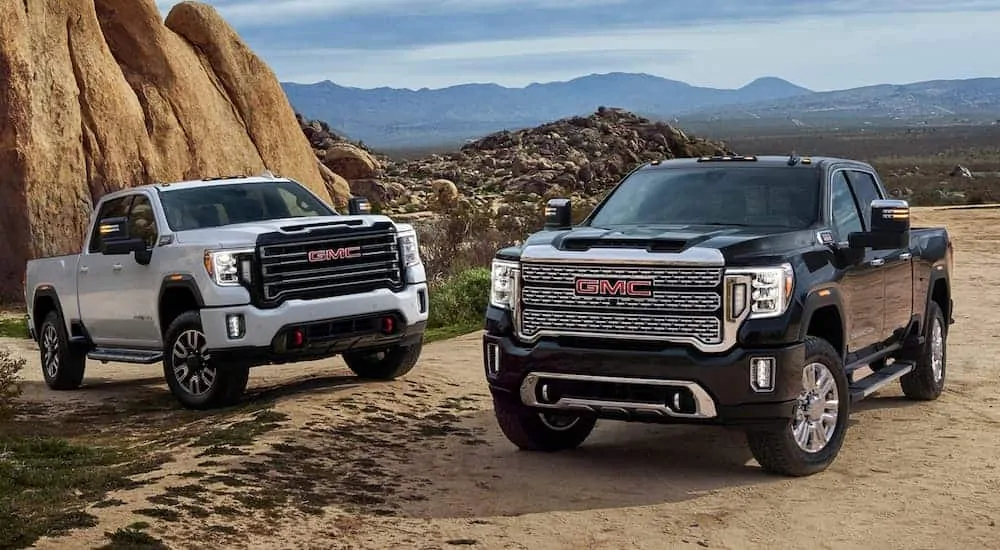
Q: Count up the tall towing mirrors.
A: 4